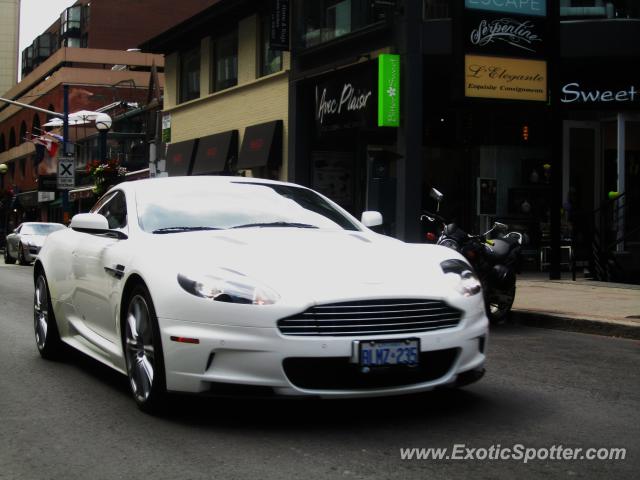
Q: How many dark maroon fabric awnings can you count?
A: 3